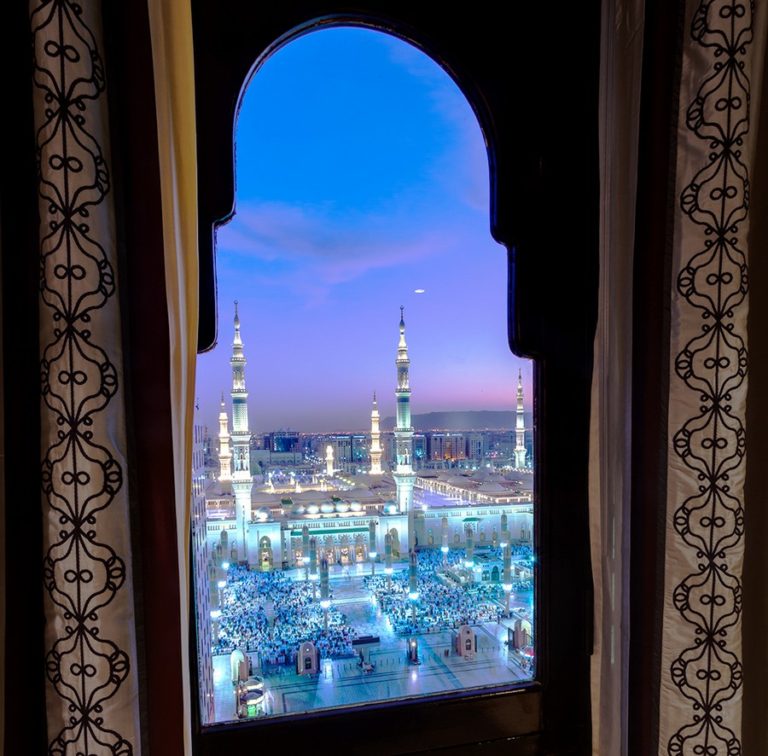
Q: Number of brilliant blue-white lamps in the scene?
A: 13